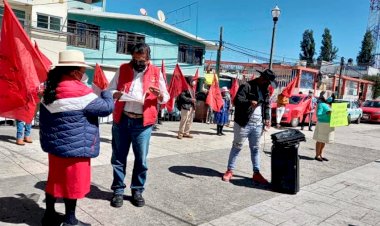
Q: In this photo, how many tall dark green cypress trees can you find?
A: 3